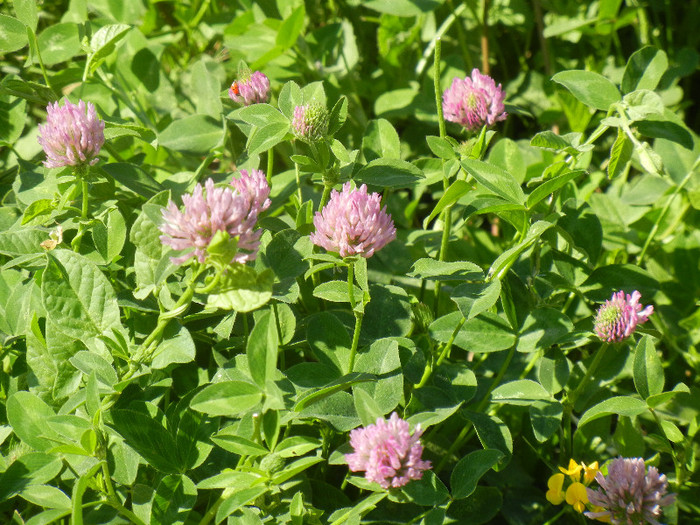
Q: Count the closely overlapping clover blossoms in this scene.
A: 2